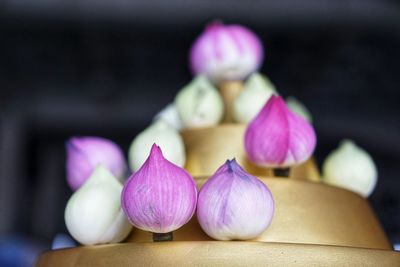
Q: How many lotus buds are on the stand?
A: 12